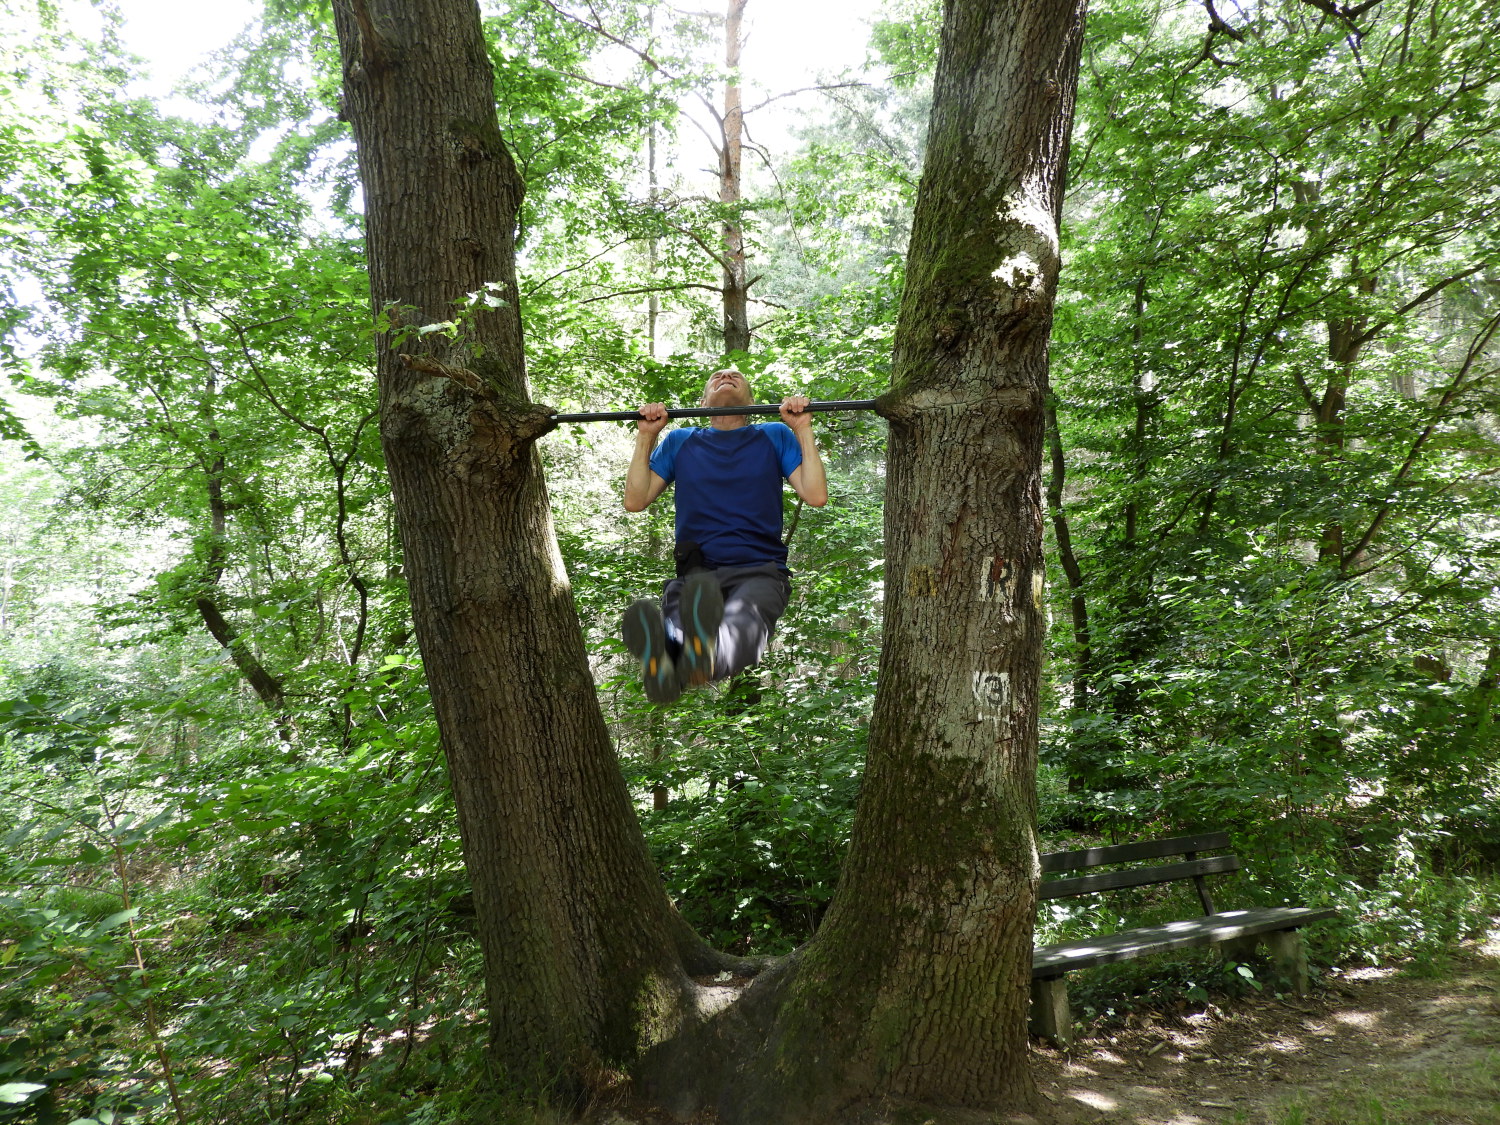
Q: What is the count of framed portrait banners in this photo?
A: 0